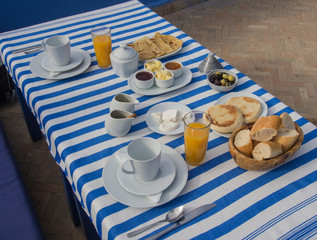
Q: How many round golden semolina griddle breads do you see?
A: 2